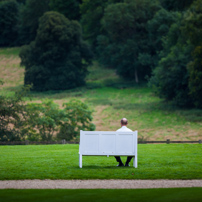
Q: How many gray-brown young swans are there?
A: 0